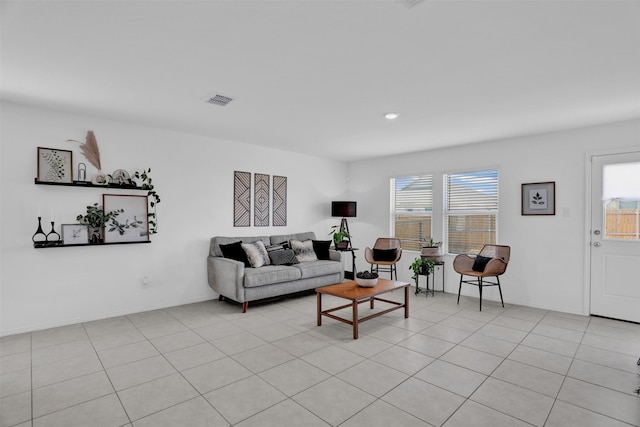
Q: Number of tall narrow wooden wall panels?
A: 3